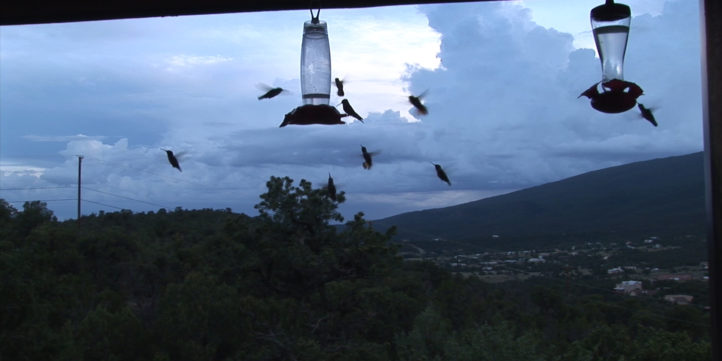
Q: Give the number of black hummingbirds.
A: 9